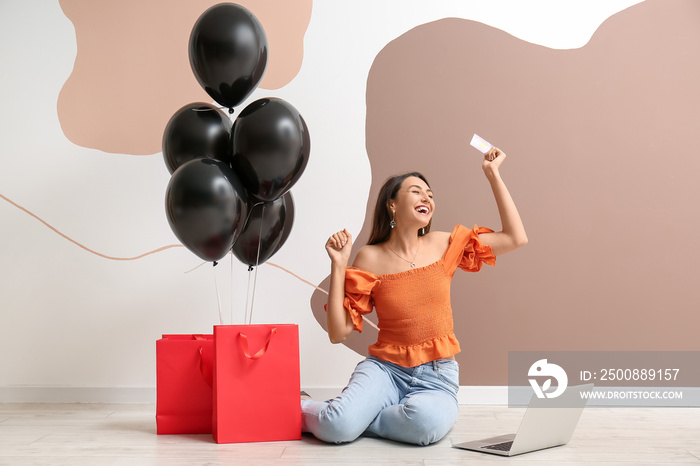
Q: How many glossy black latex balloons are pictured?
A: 5